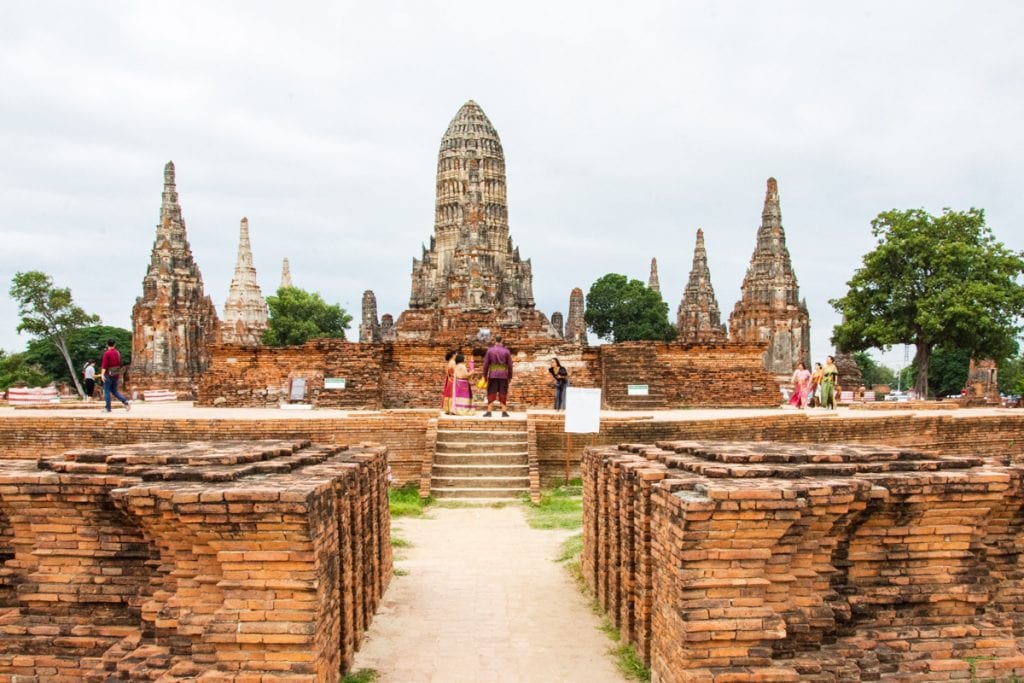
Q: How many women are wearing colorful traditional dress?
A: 5